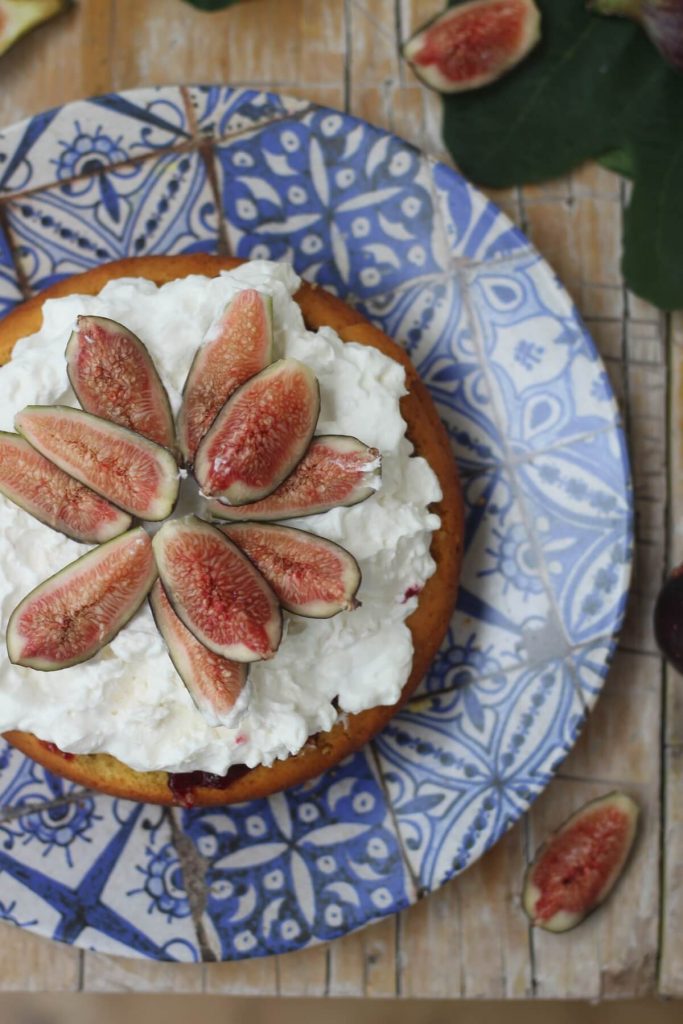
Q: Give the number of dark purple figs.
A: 2